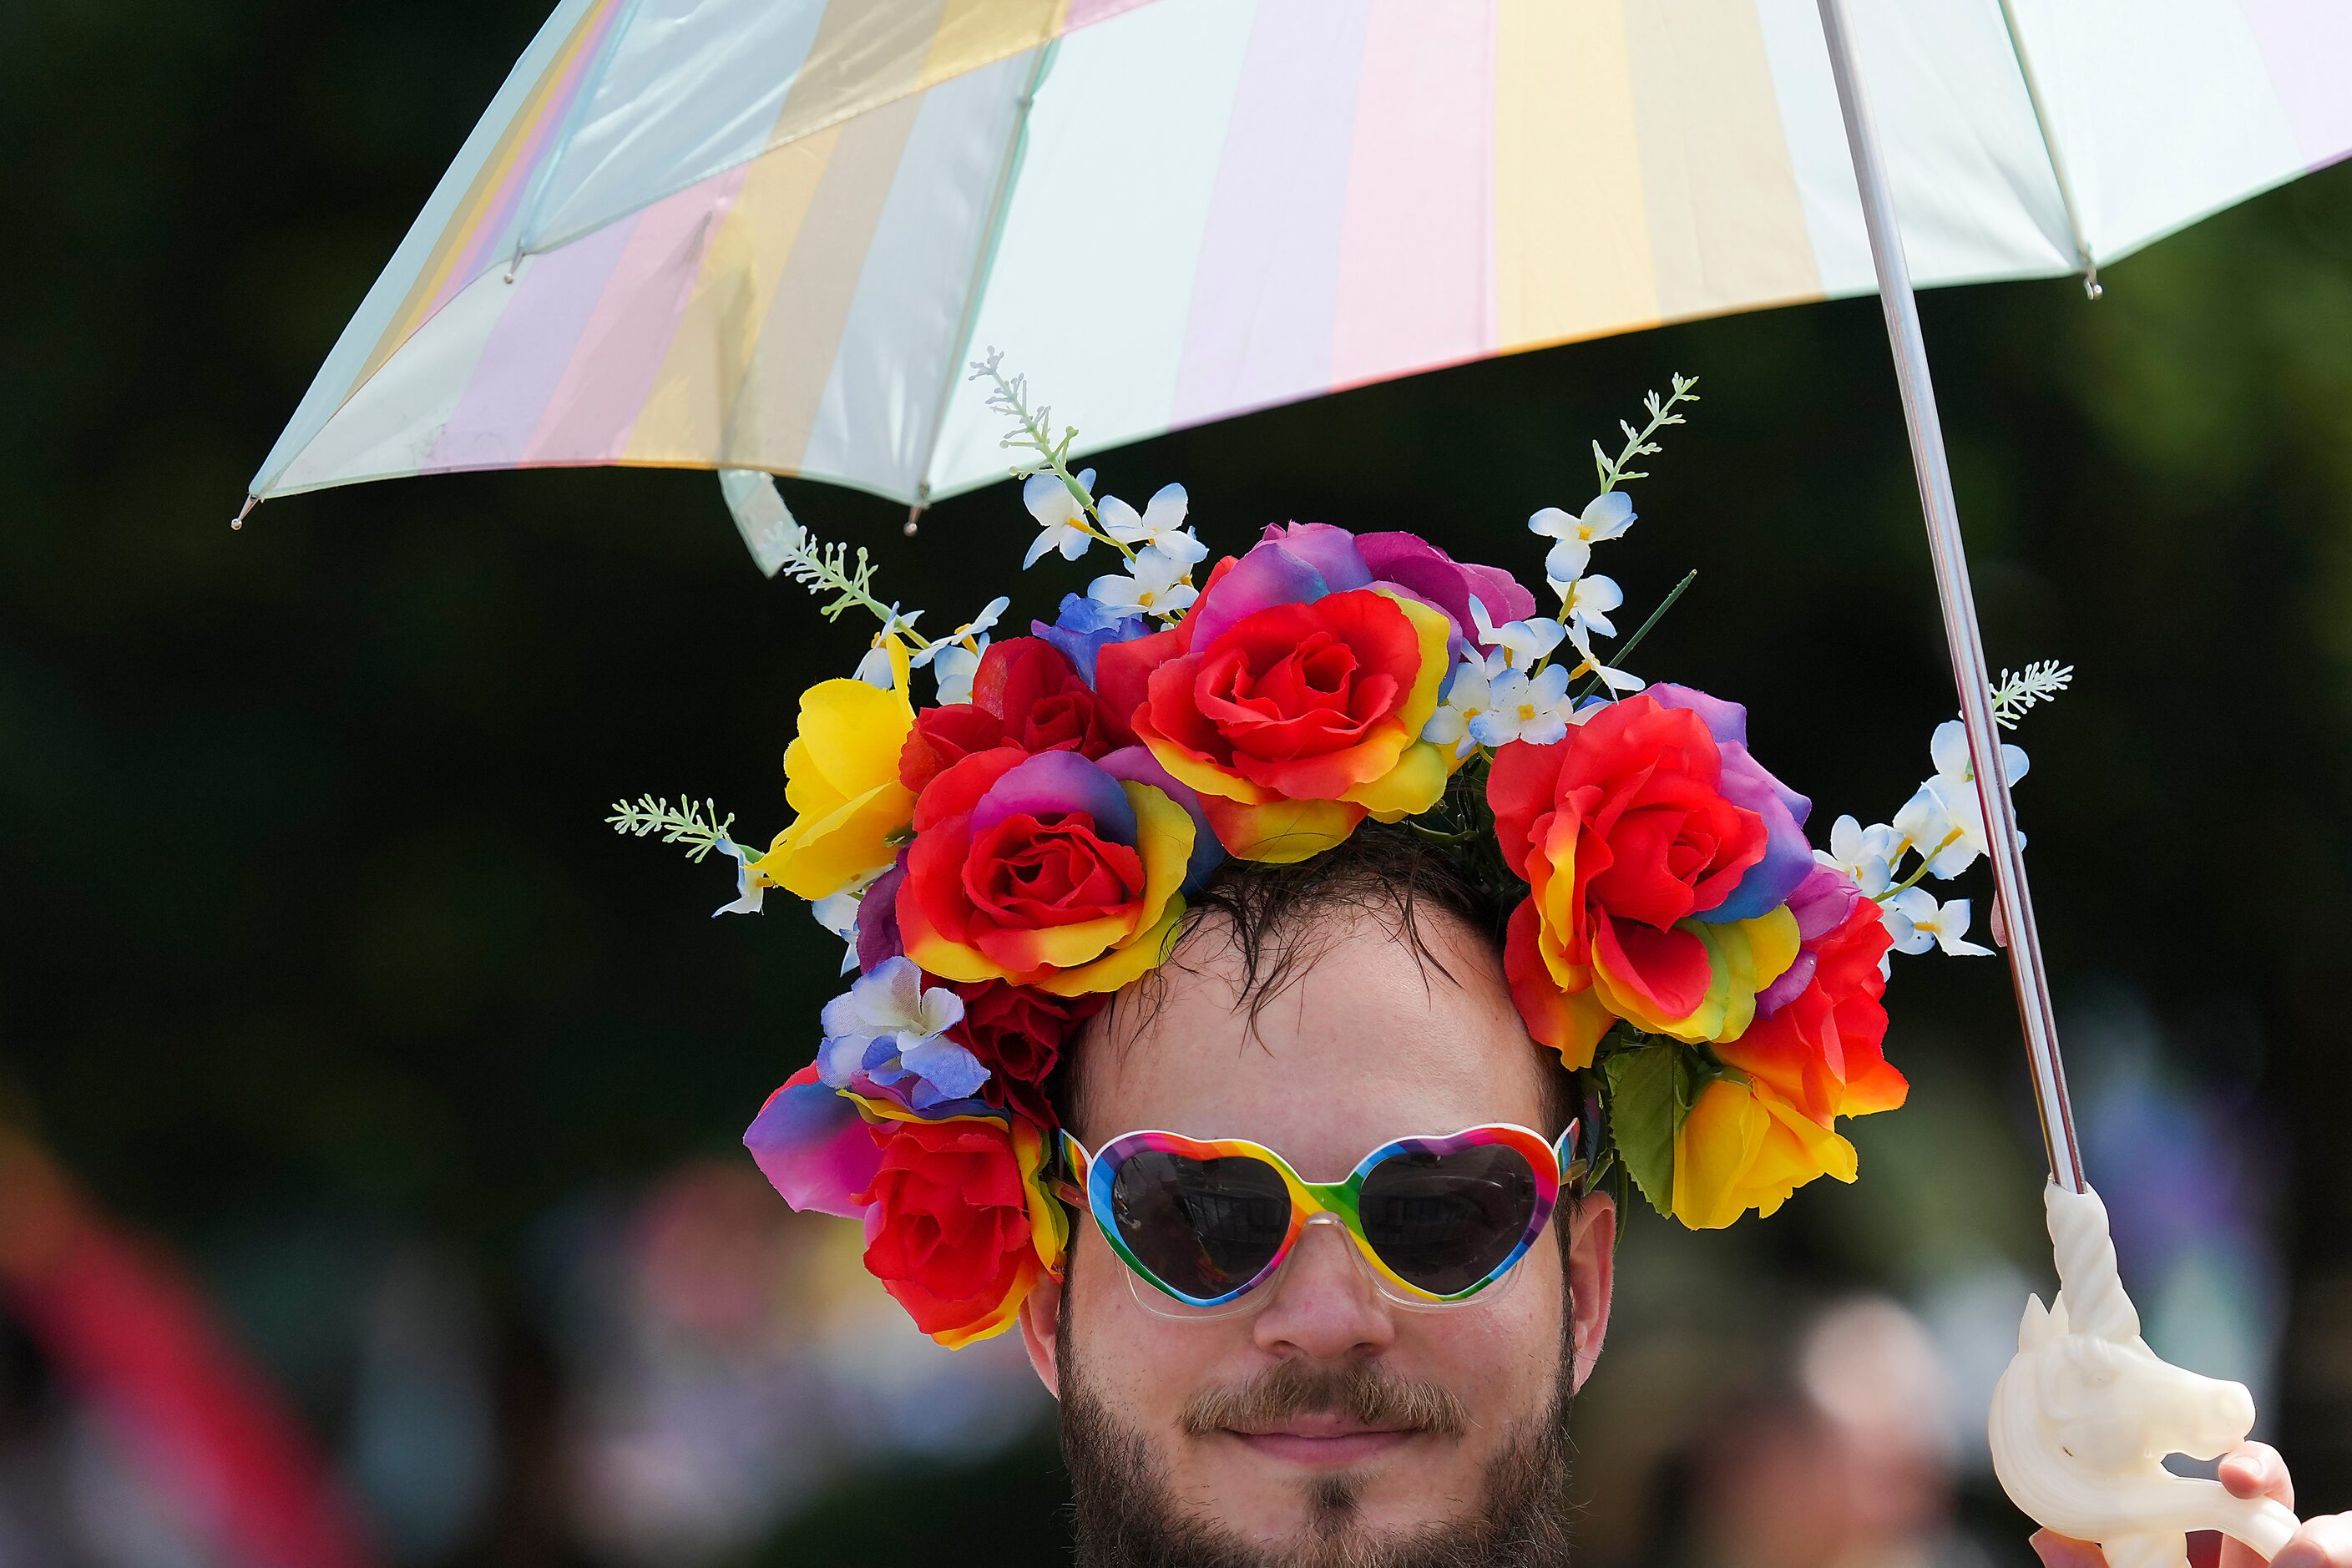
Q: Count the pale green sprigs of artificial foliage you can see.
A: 5